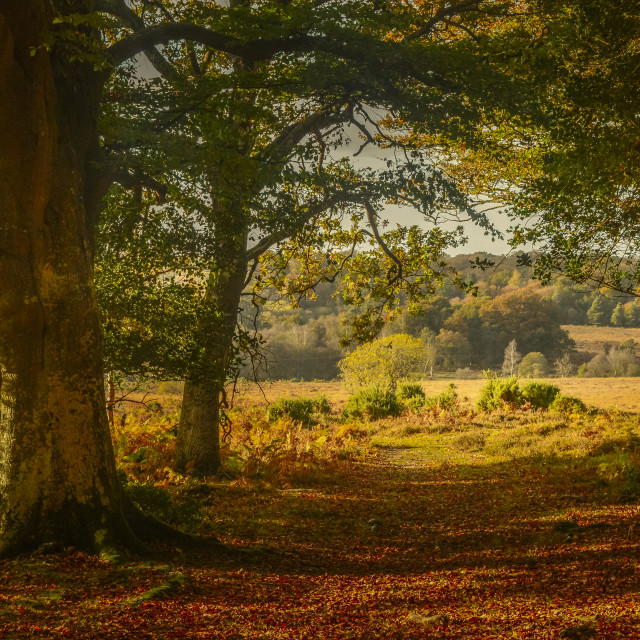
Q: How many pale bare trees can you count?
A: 2